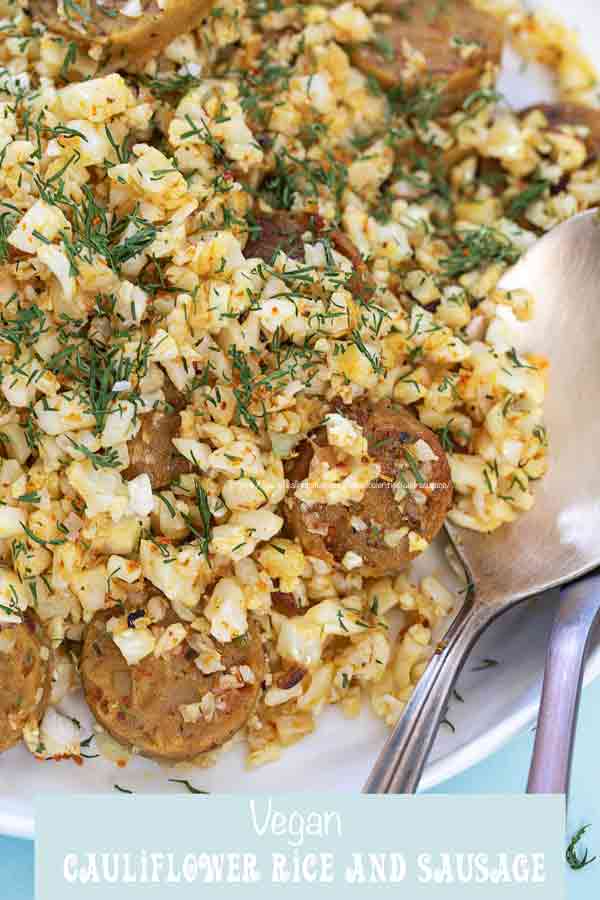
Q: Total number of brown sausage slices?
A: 8